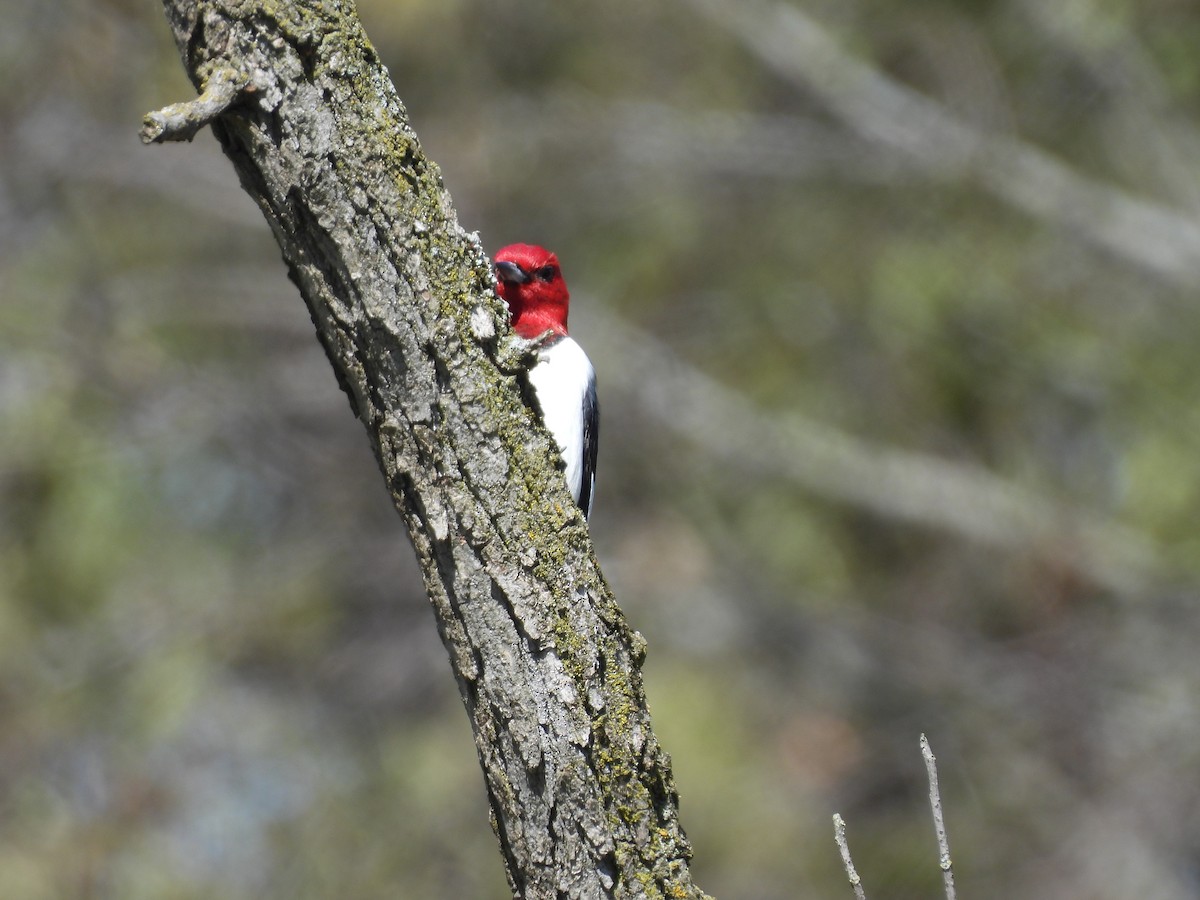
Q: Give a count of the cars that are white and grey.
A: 0